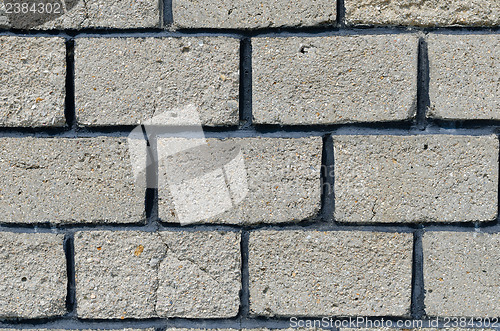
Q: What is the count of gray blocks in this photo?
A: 14